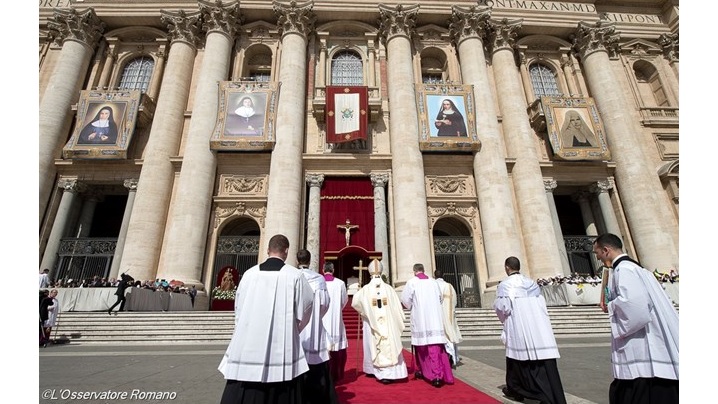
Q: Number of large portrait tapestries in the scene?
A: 4